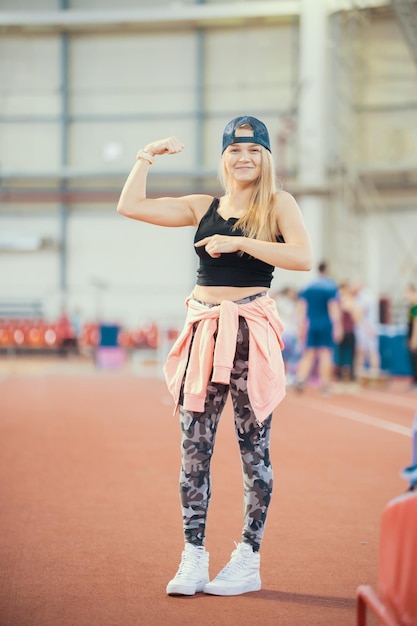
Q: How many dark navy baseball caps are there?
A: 1